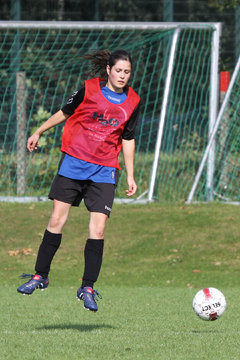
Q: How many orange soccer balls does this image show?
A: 0